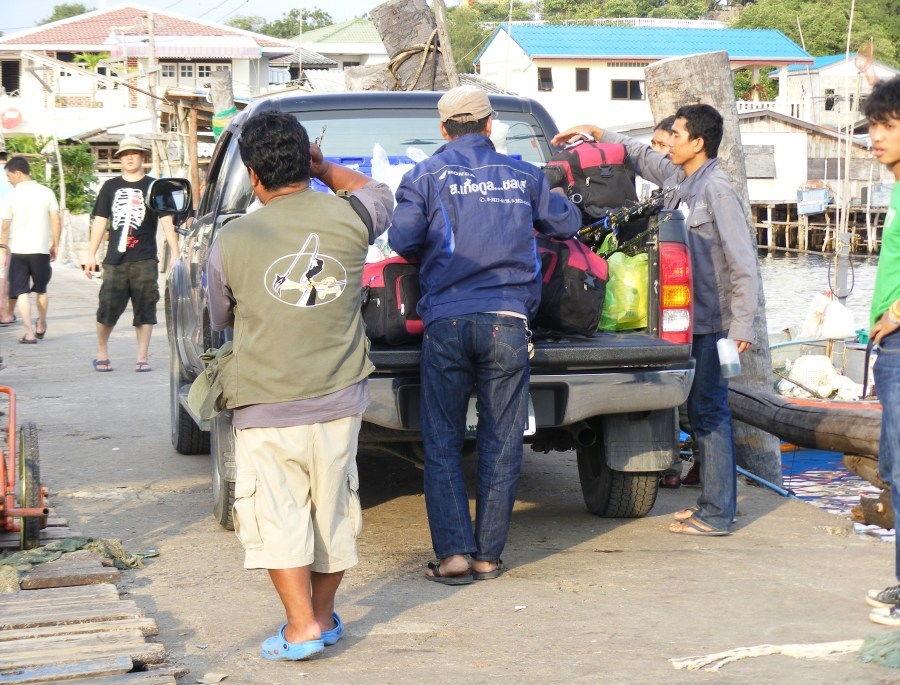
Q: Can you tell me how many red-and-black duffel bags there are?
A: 3